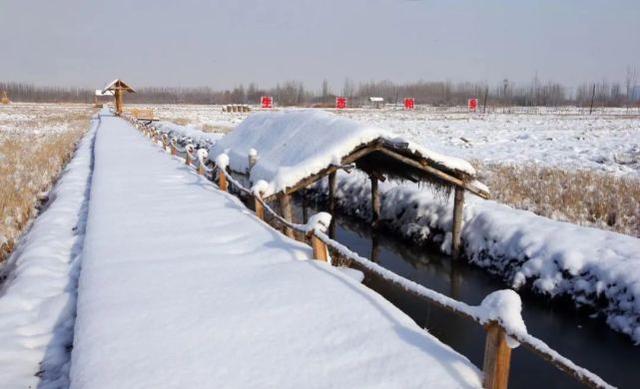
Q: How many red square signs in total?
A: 4